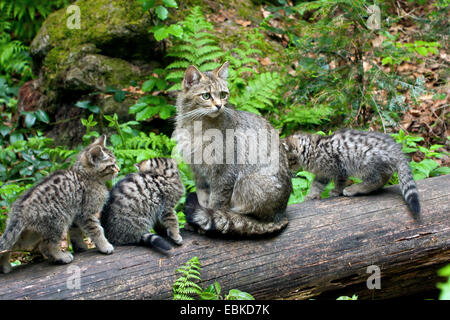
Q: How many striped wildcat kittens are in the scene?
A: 3